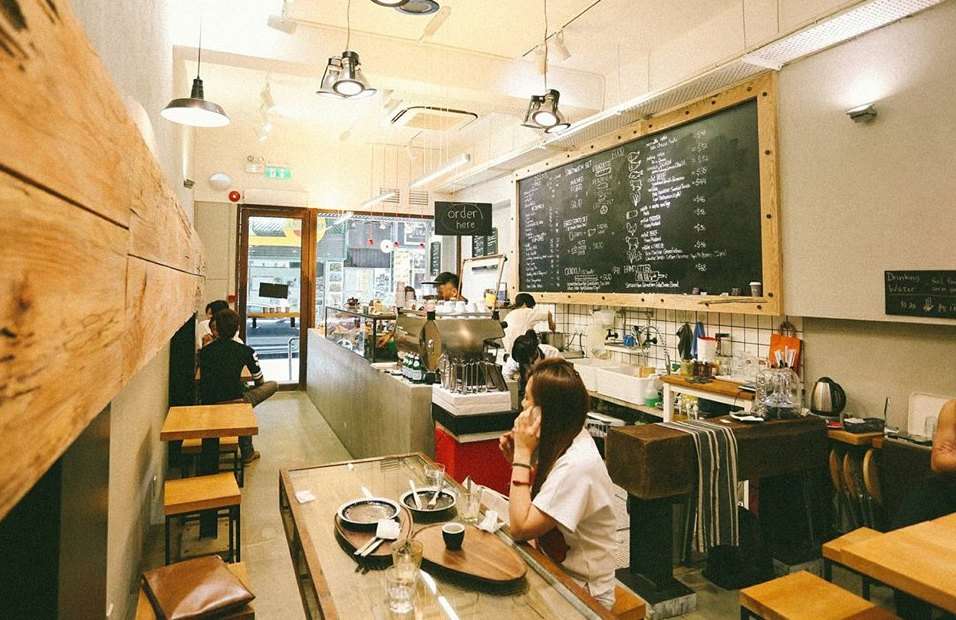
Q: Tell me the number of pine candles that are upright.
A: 0